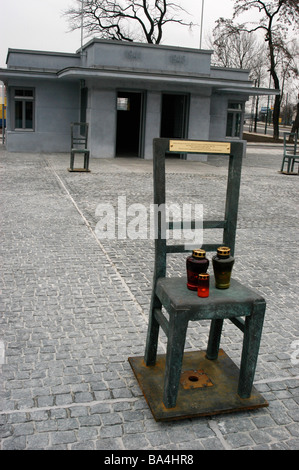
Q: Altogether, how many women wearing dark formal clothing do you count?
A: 0